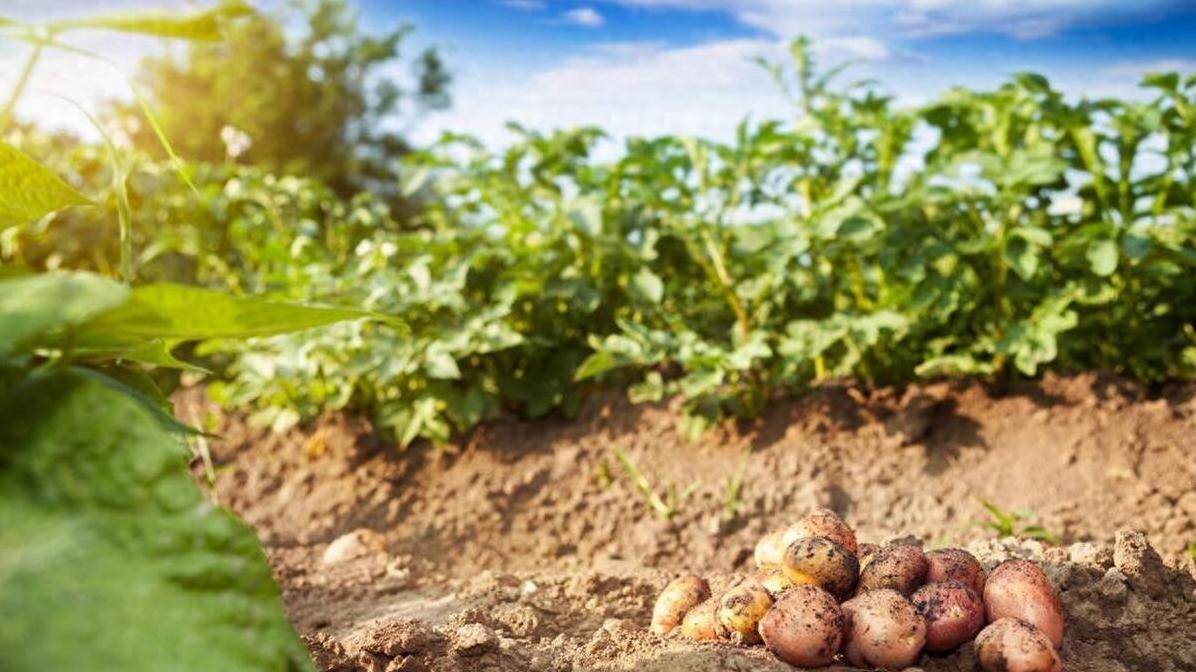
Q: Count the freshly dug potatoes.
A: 15